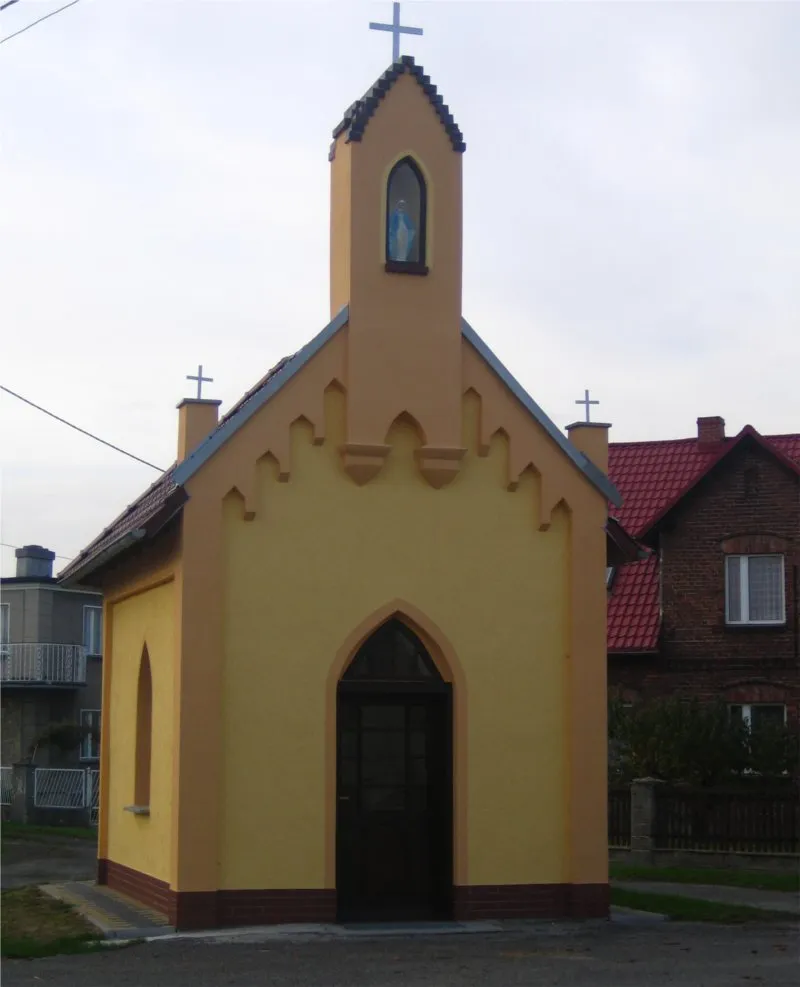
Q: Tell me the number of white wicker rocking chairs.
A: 0